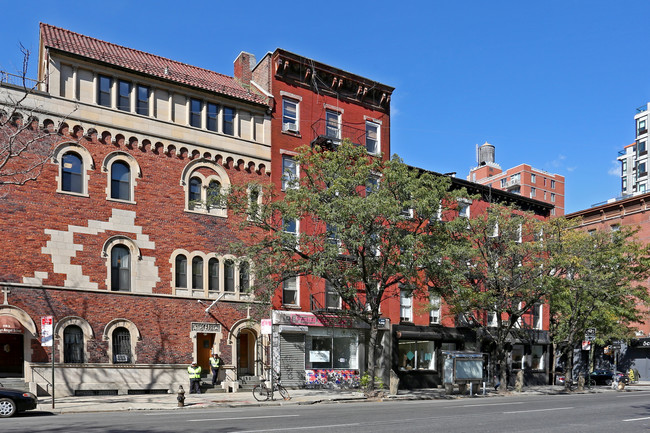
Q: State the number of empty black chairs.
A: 0